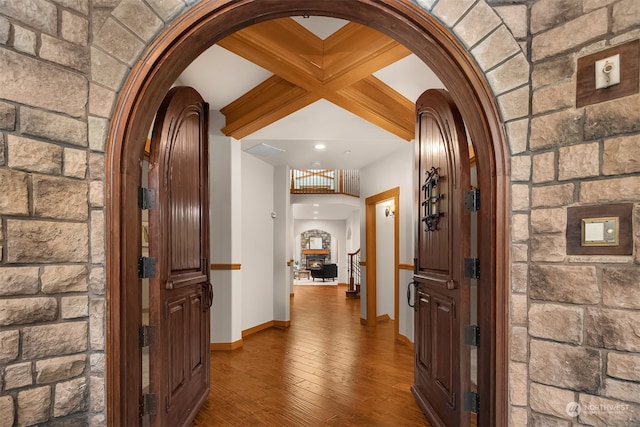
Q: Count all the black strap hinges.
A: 8